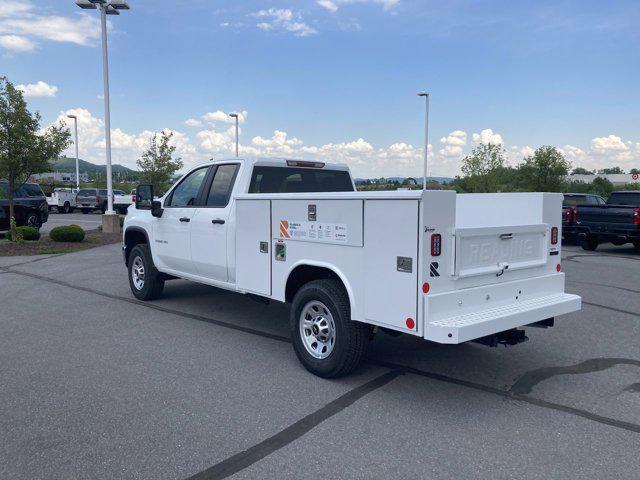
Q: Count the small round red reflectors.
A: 3